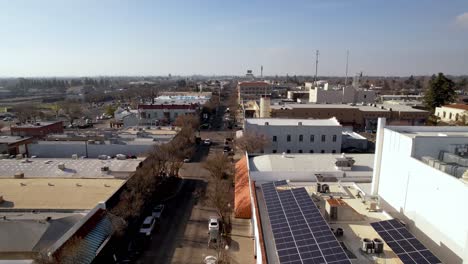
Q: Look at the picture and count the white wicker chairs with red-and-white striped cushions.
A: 0